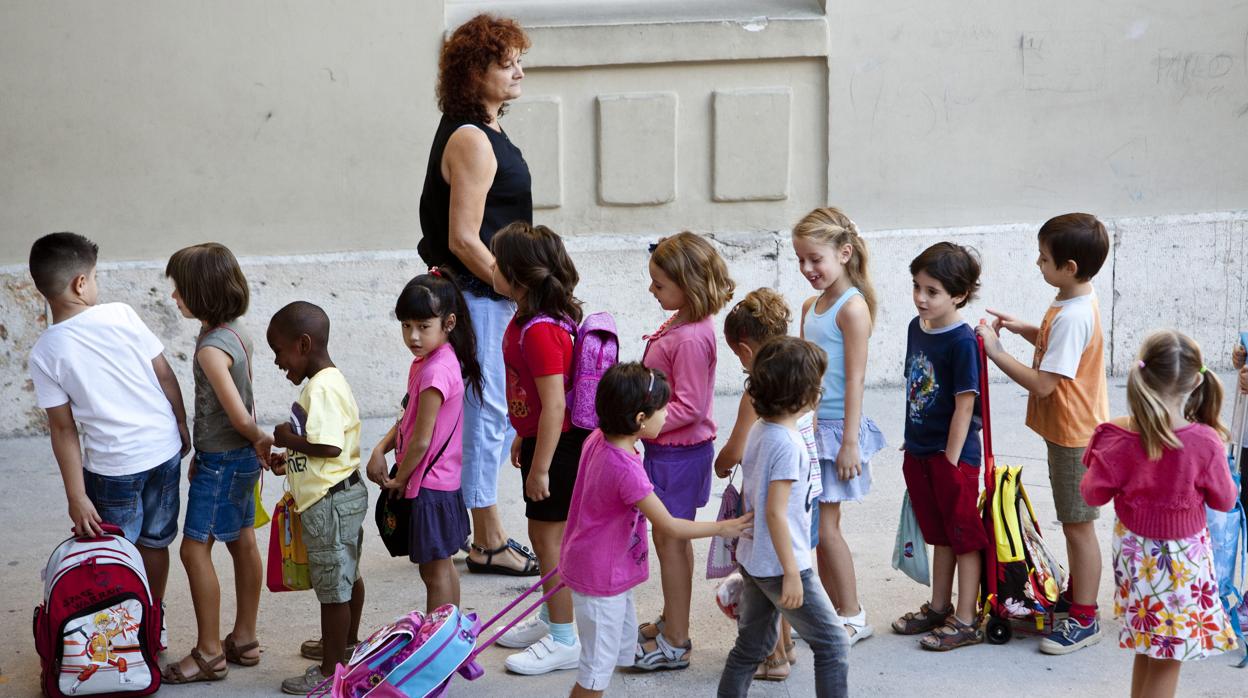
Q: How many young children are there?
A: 13